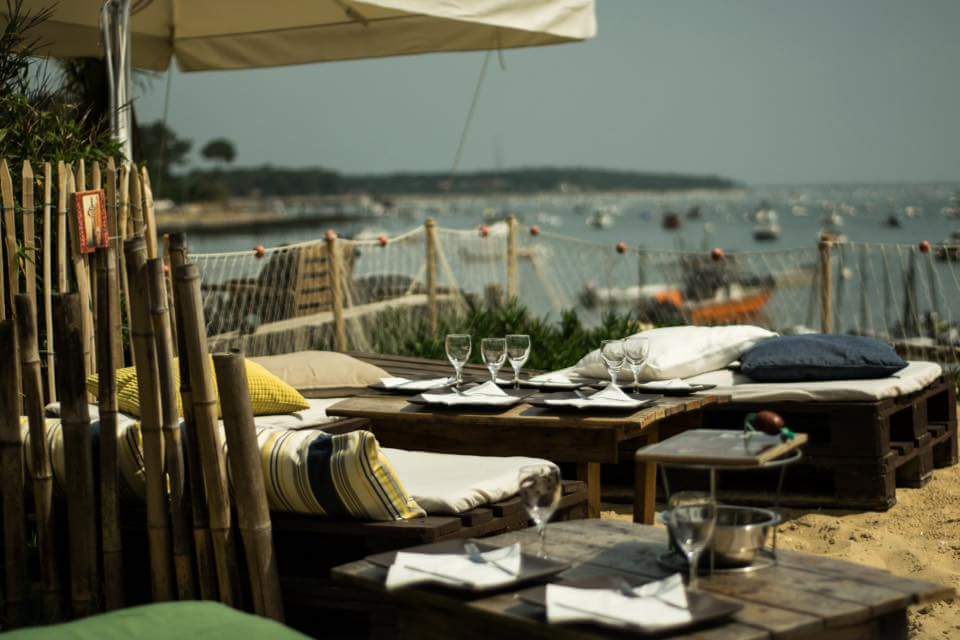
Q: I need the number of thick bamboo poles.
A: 9